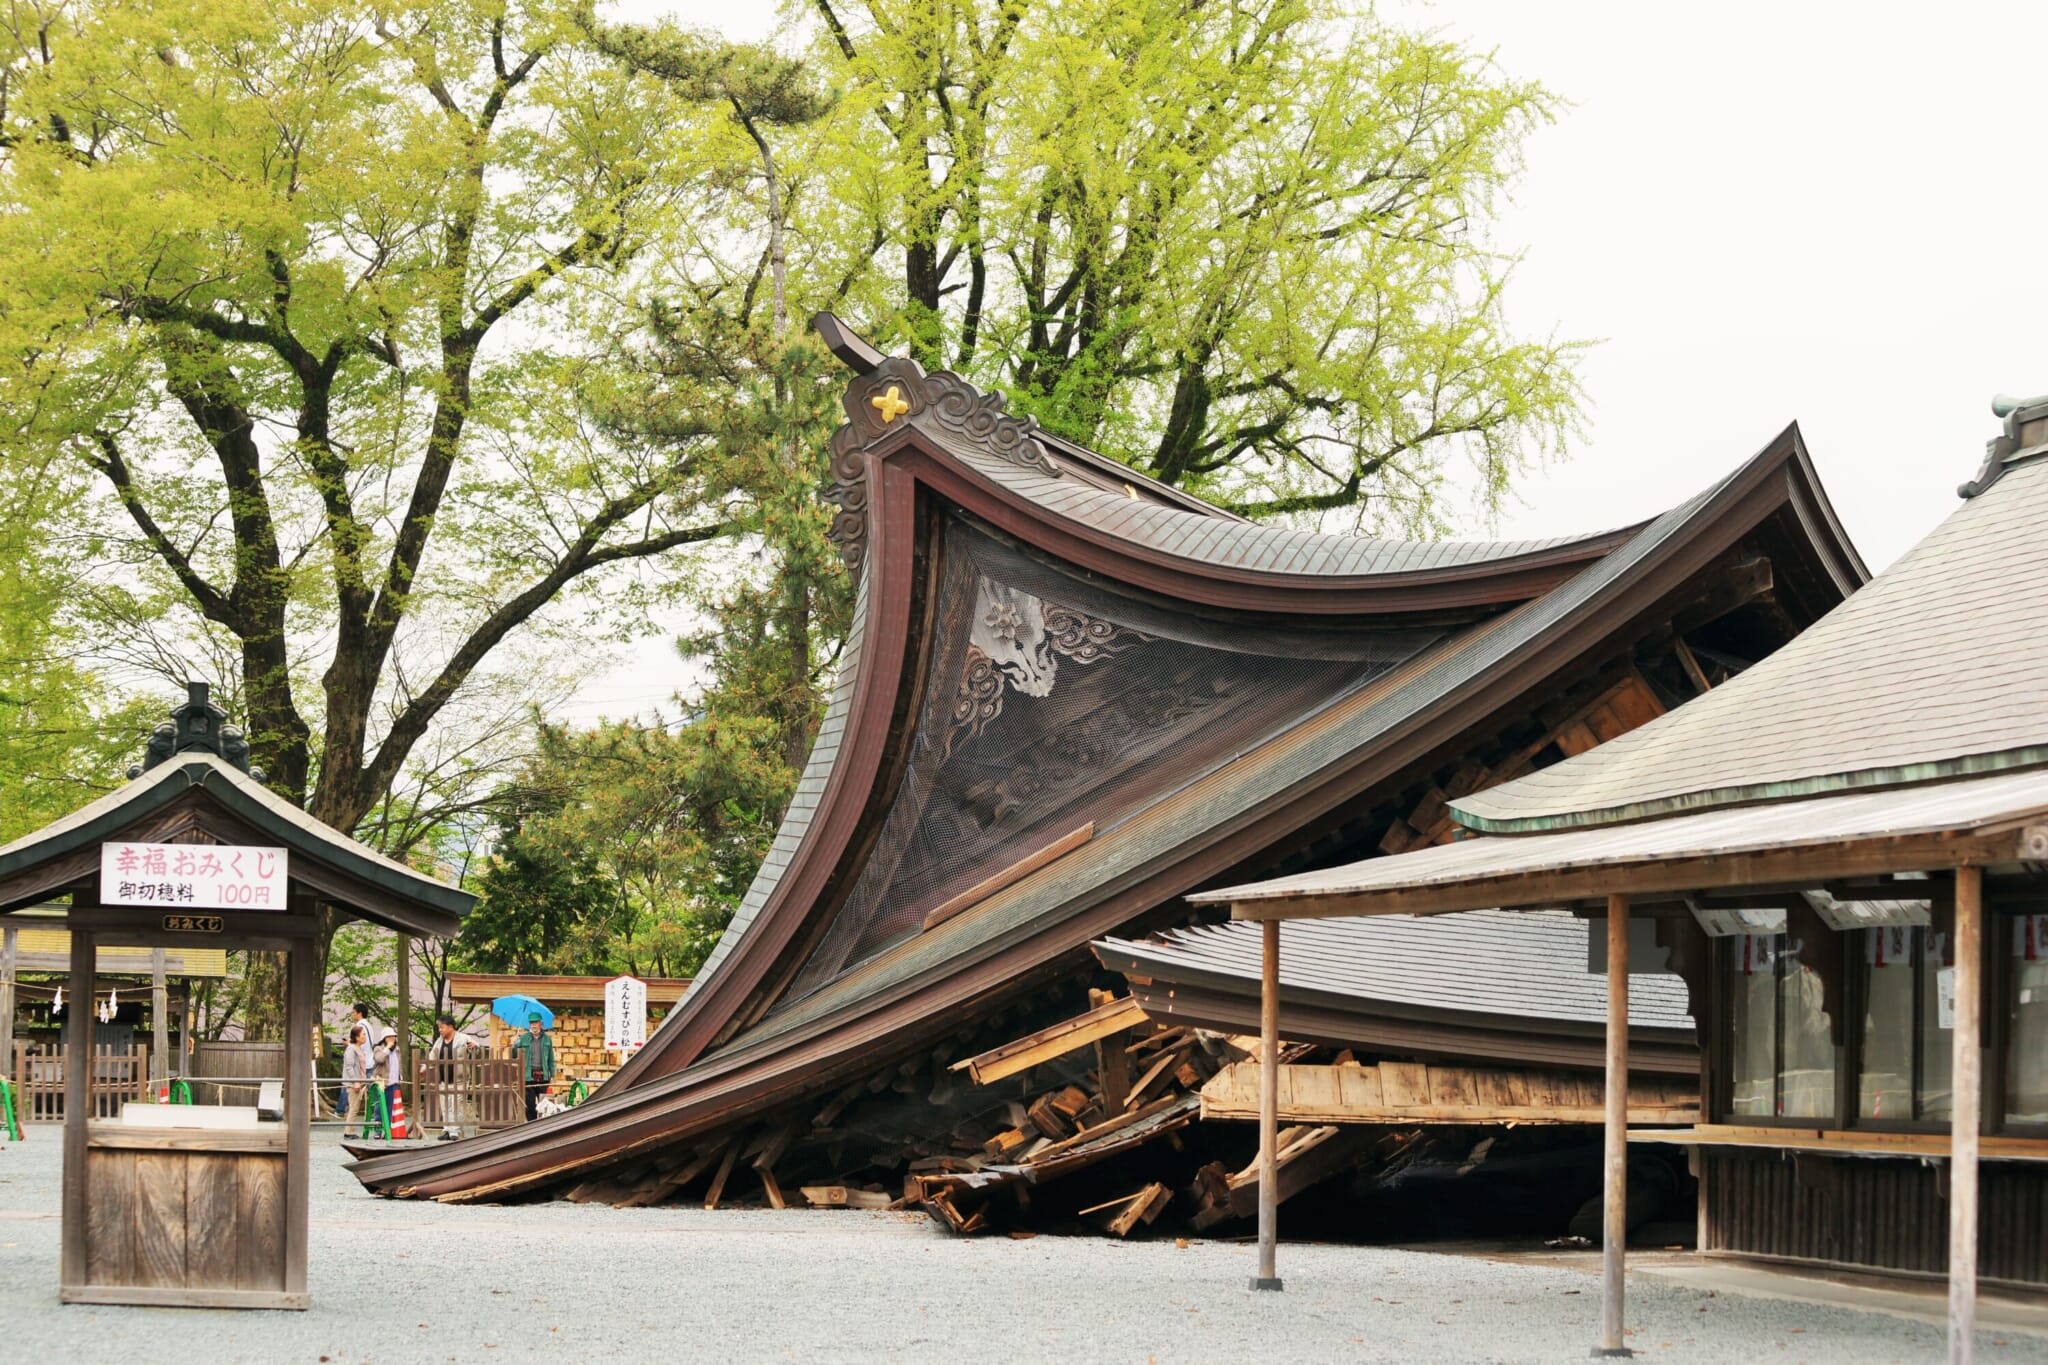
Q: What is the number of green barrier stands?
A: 4